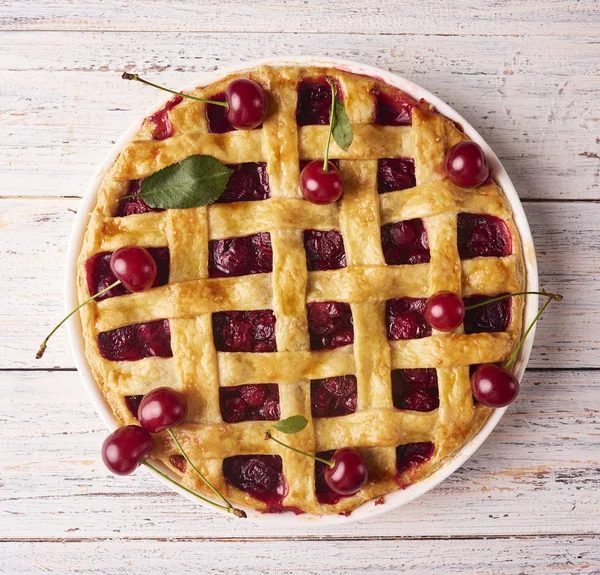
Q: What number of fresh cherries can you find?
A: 9